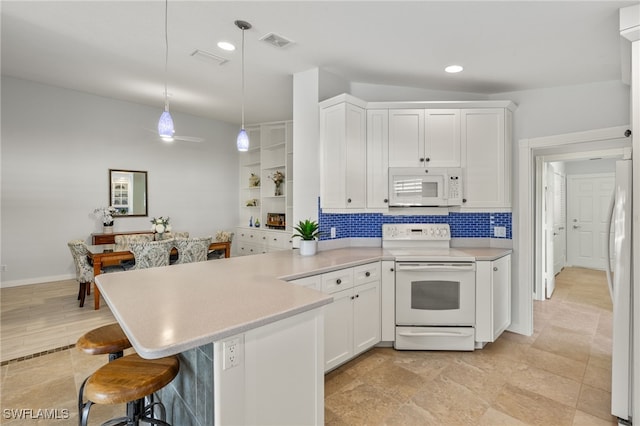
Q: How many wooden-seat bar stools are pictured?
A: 2